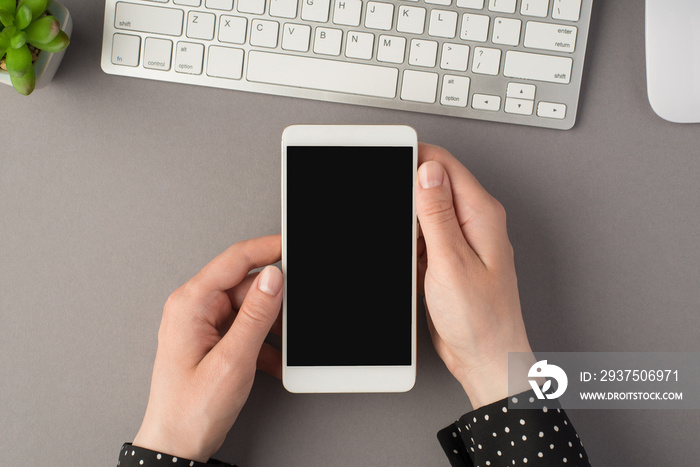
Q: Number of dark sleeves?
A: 2